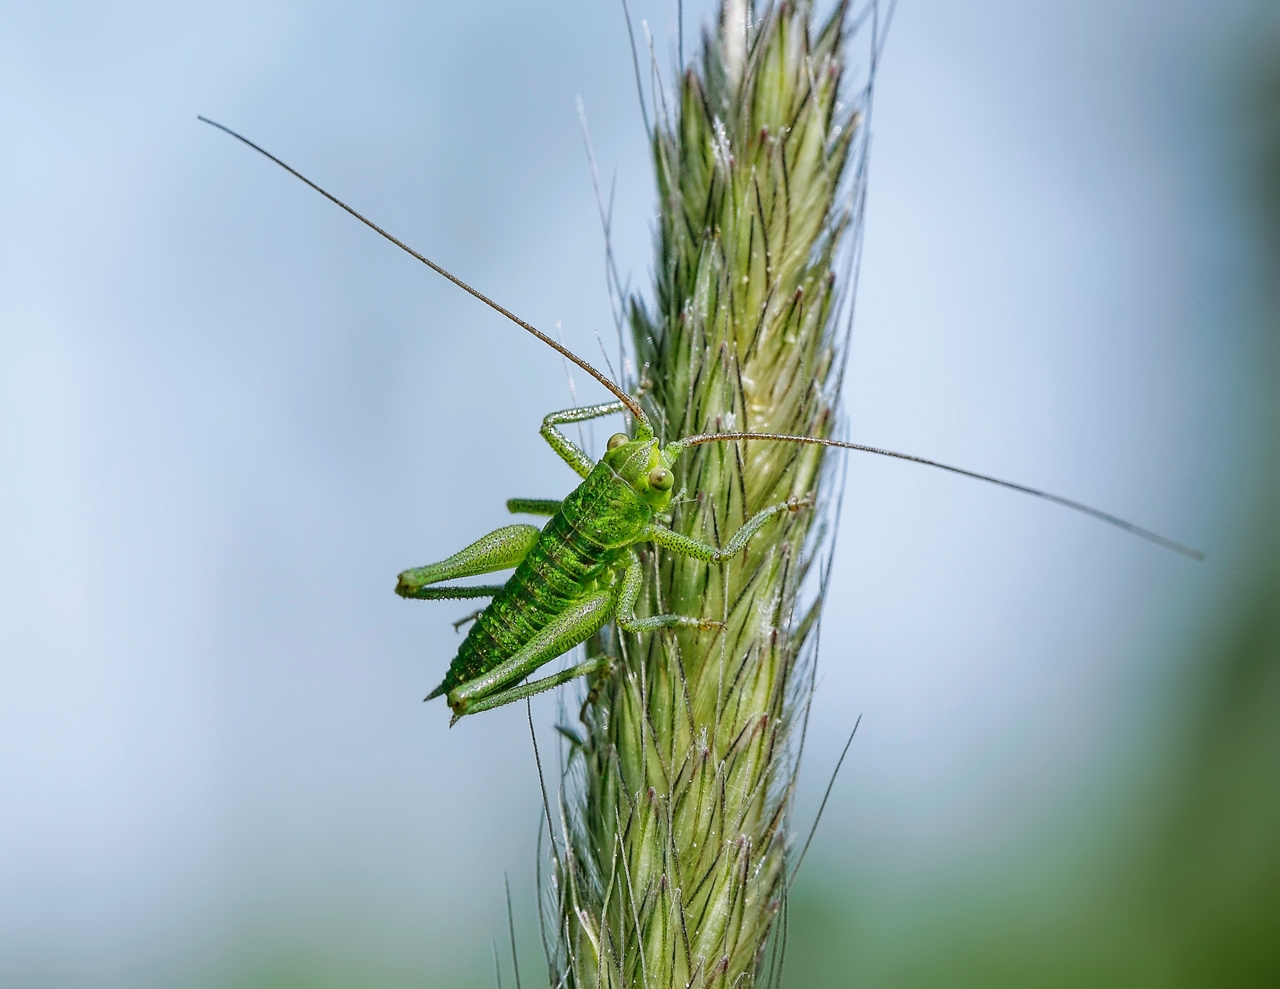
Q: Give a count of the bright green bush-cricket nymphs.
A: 1